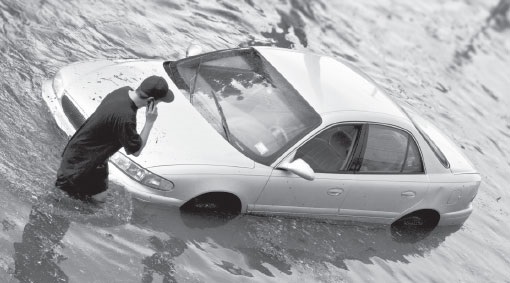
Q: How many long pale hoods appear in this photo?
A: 1